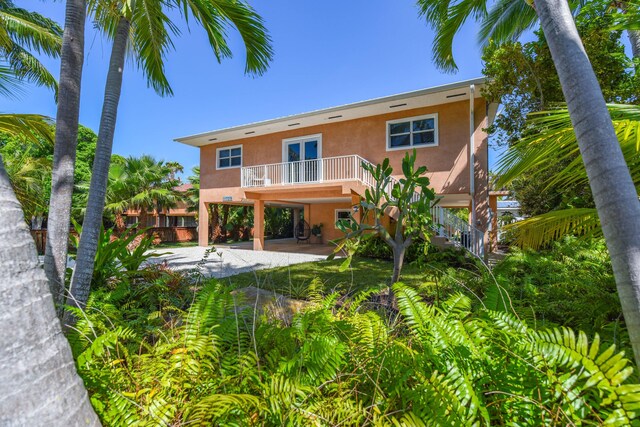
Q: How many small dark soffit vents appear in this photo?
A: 6